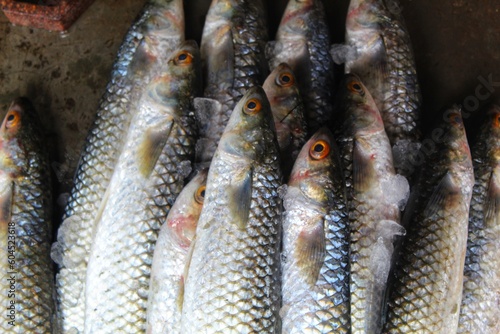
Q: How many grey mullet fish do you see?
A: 13